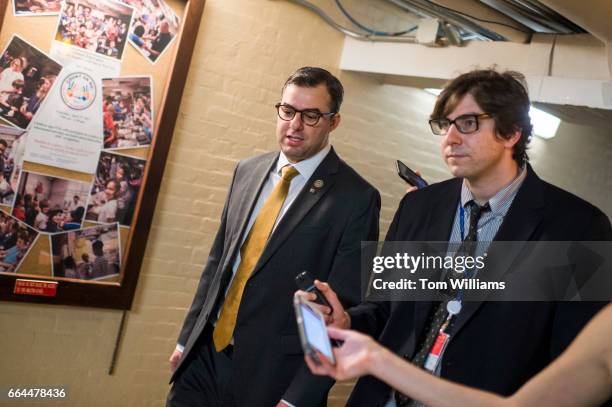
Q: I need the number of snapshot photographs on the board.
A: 10